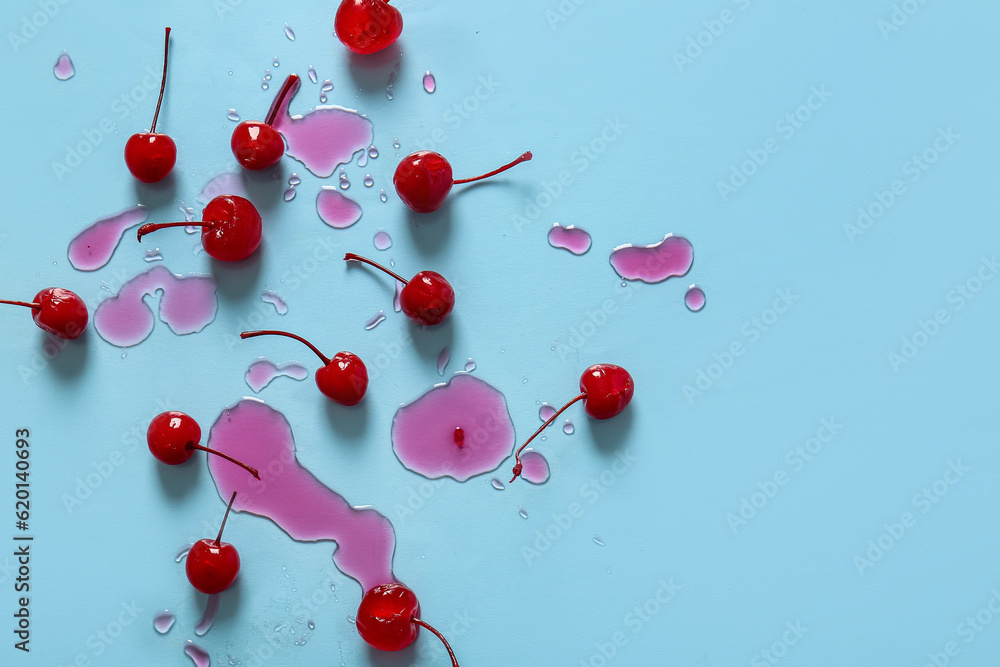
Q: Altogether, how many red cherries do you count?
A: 12